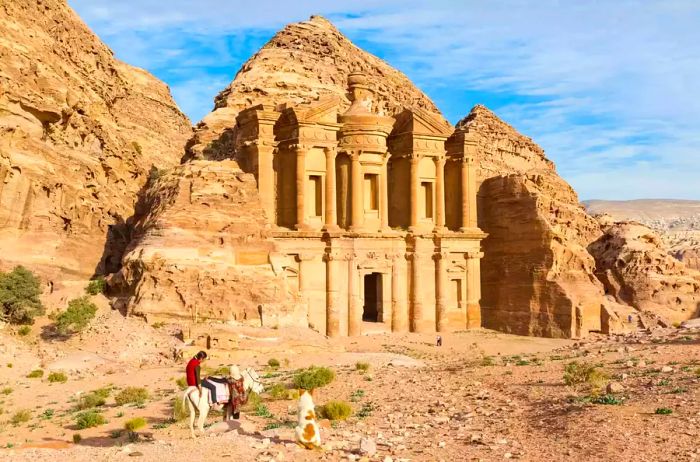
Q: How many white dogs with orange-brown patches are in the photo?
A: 1